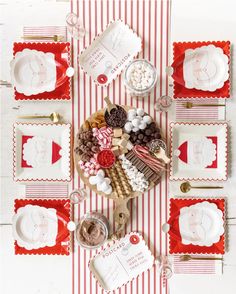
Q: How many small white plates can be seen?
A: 4